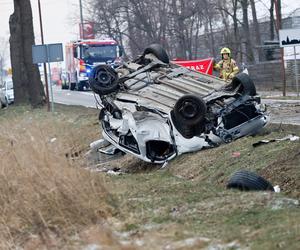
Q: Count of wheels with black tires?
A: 5